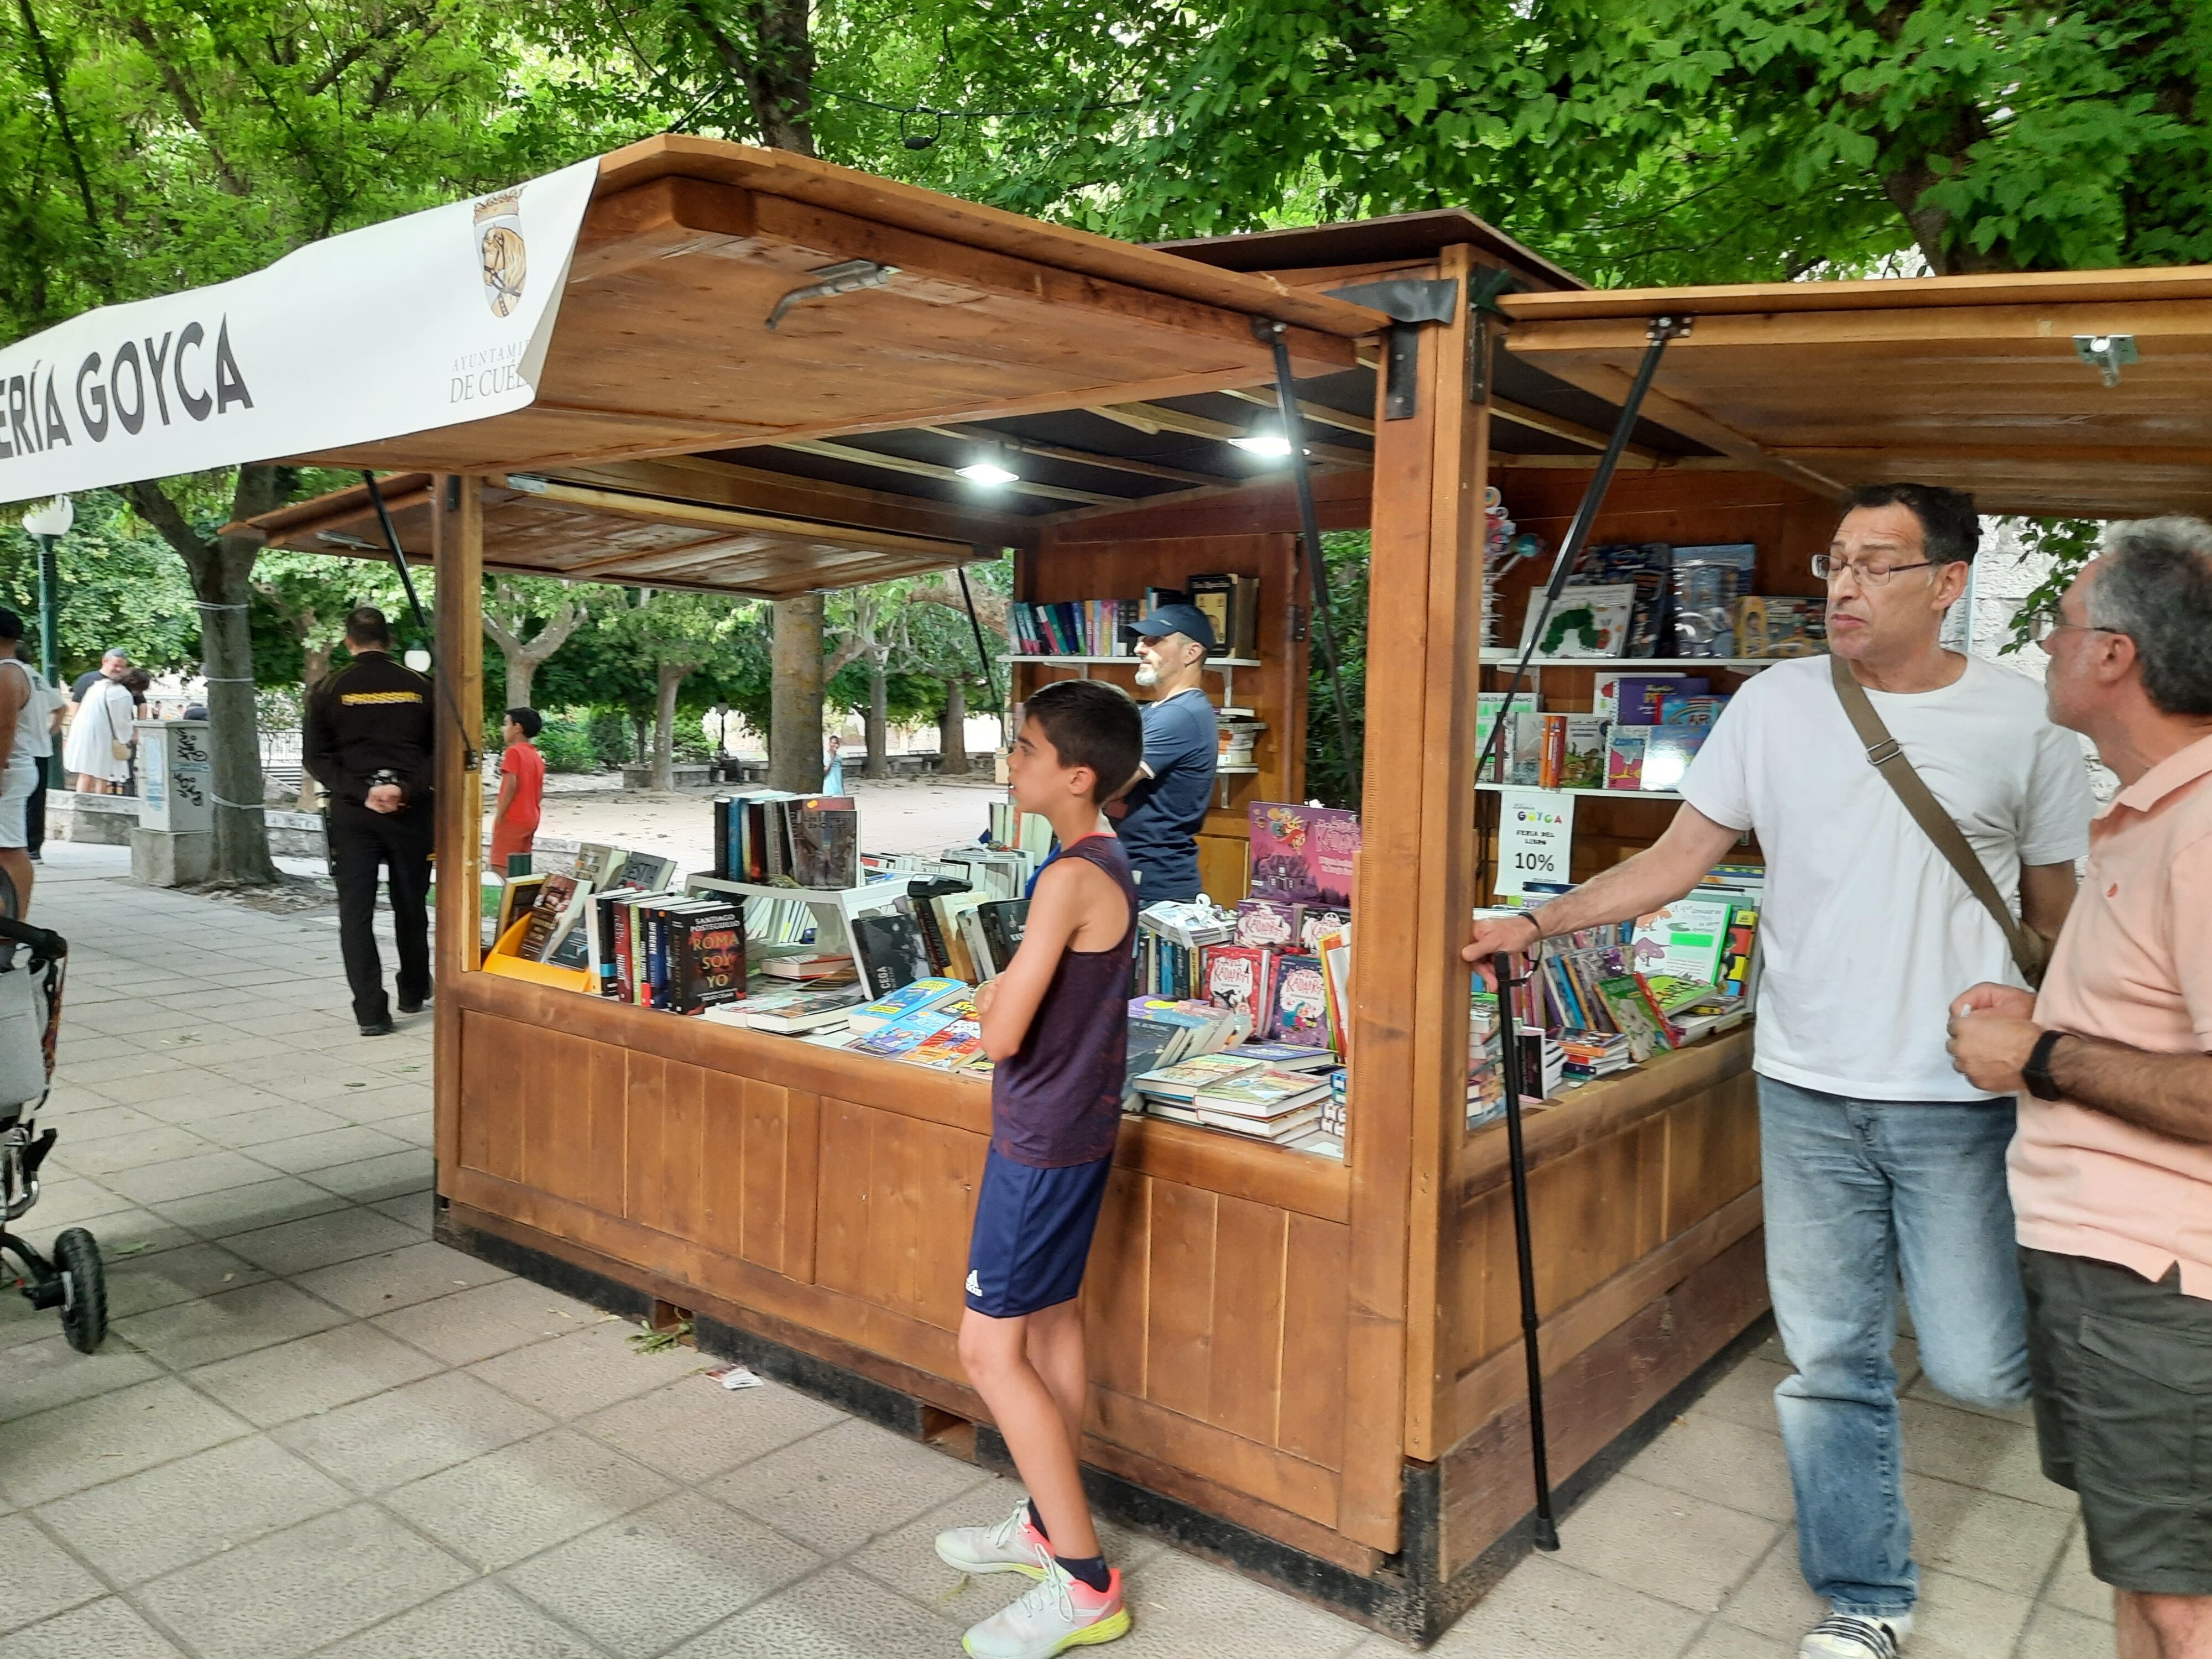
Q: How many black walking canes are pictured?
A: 1